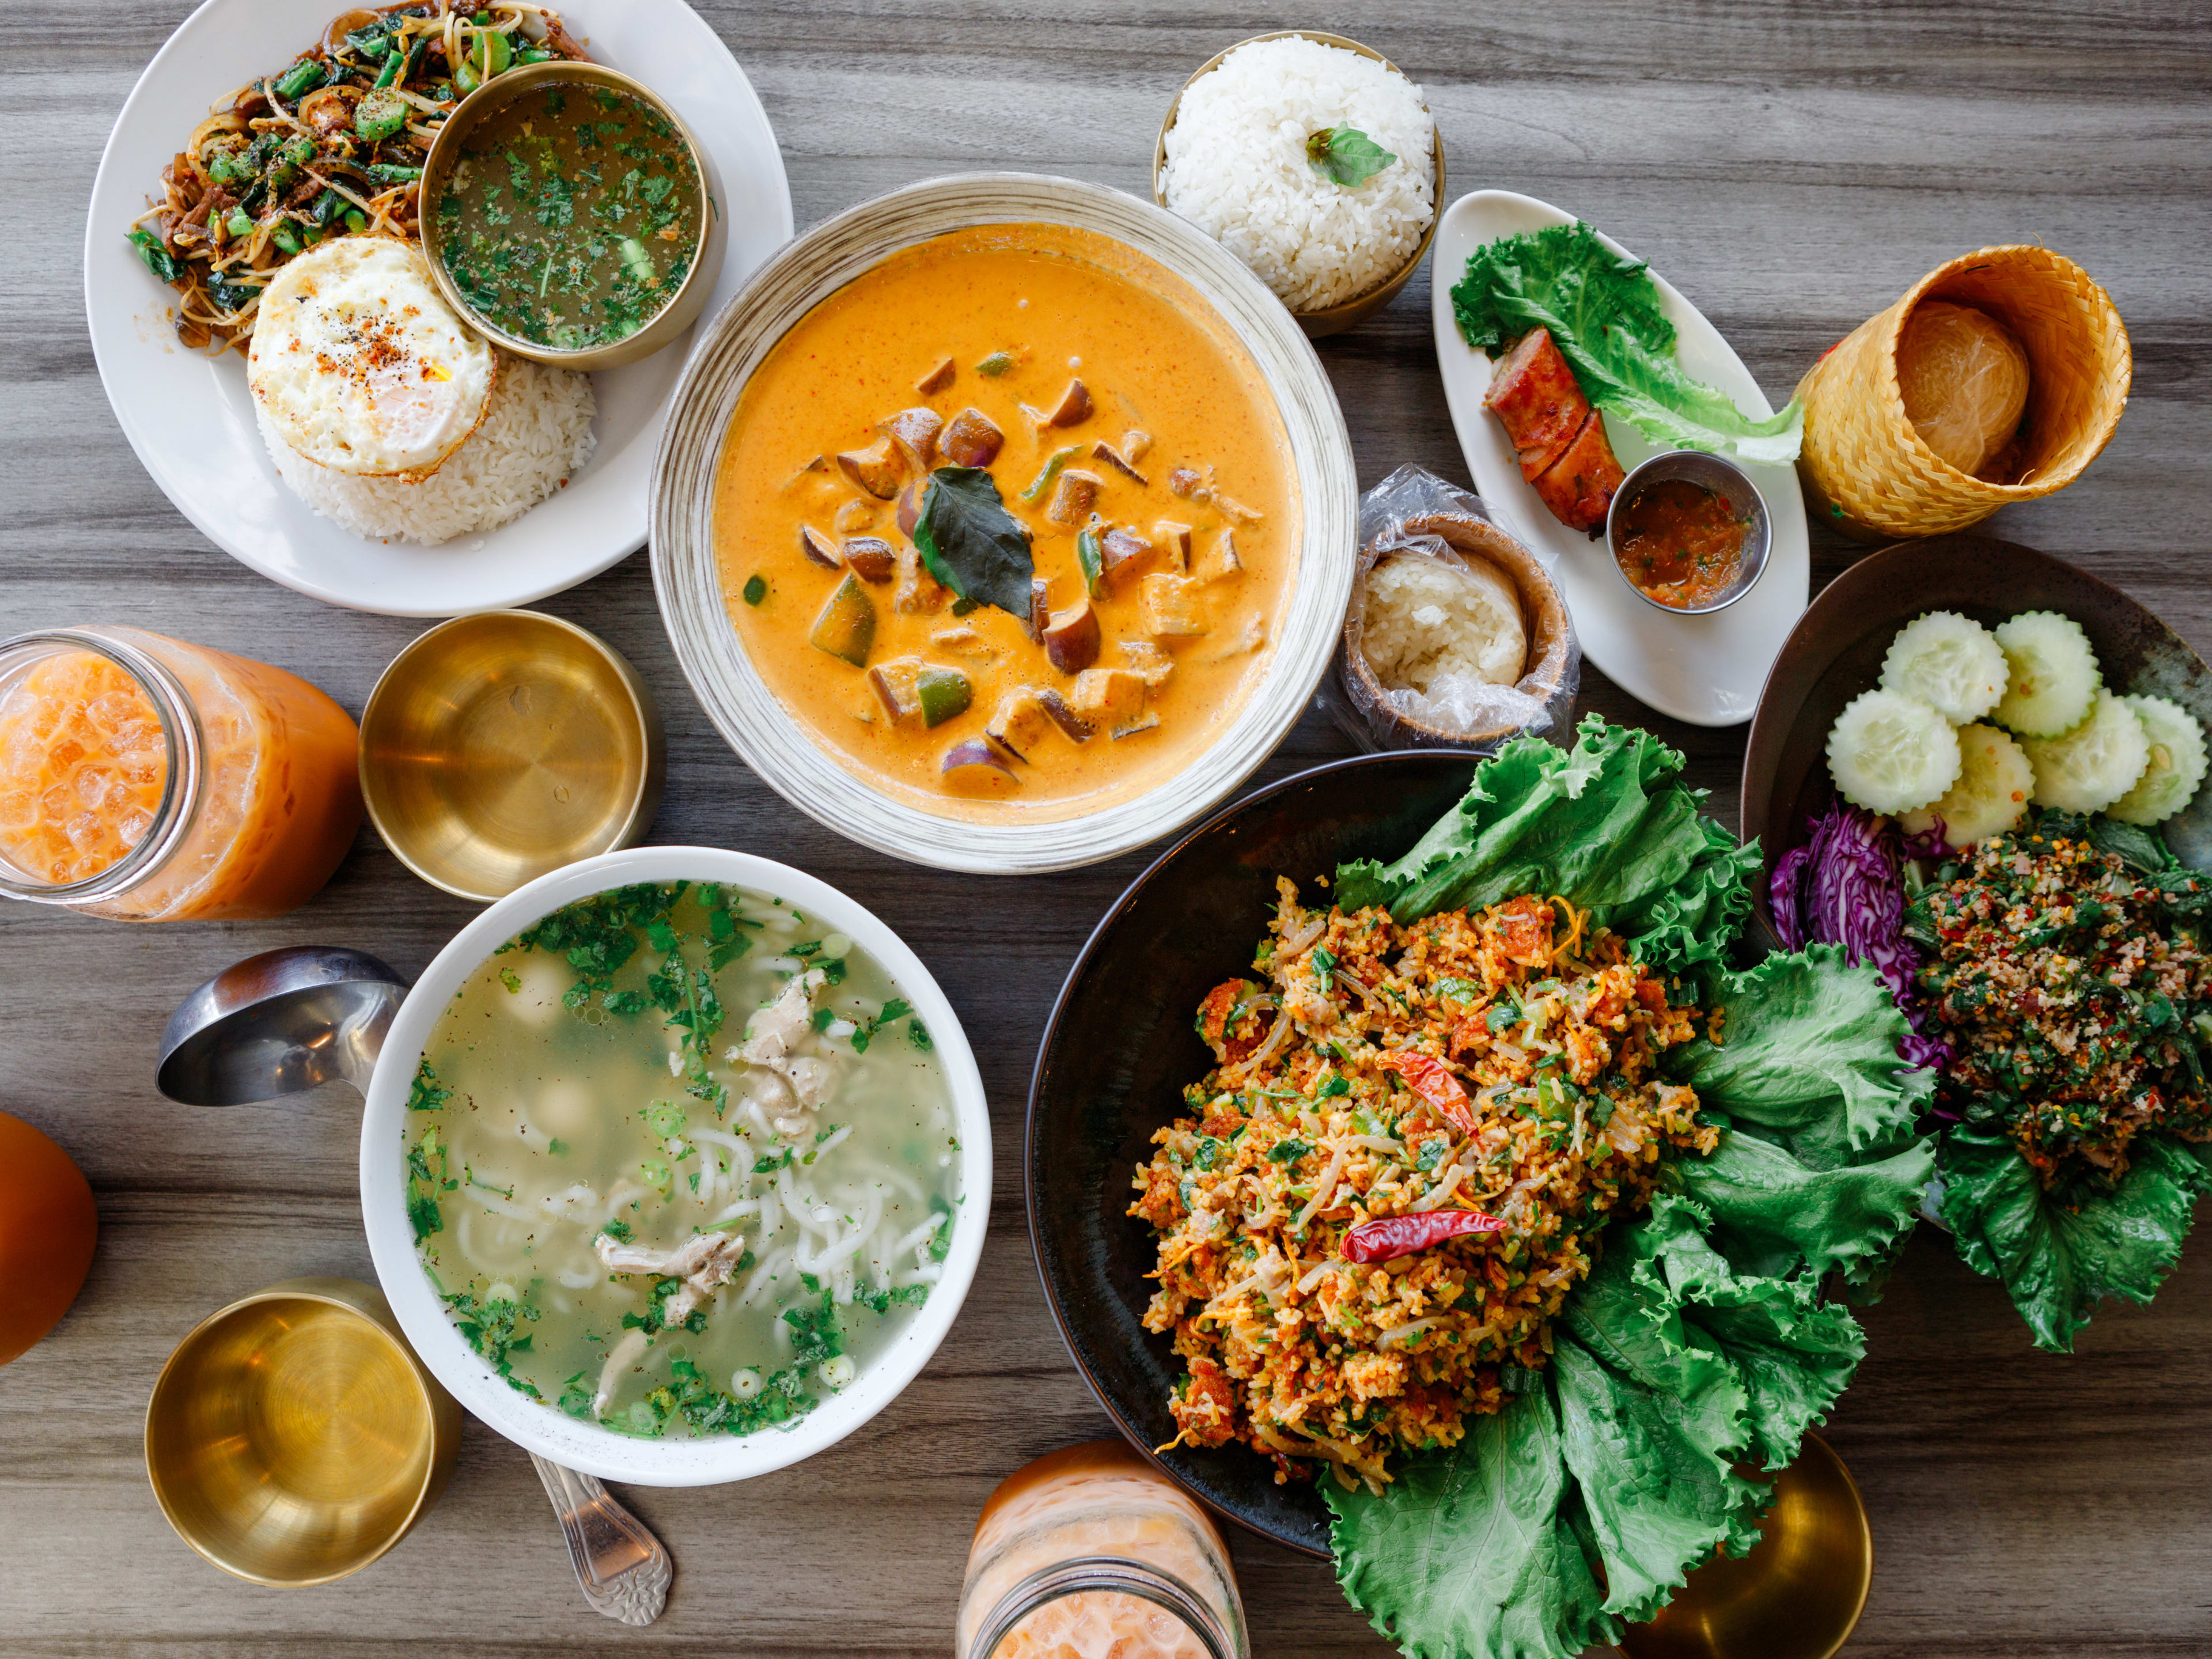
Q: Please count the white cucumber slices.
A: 6